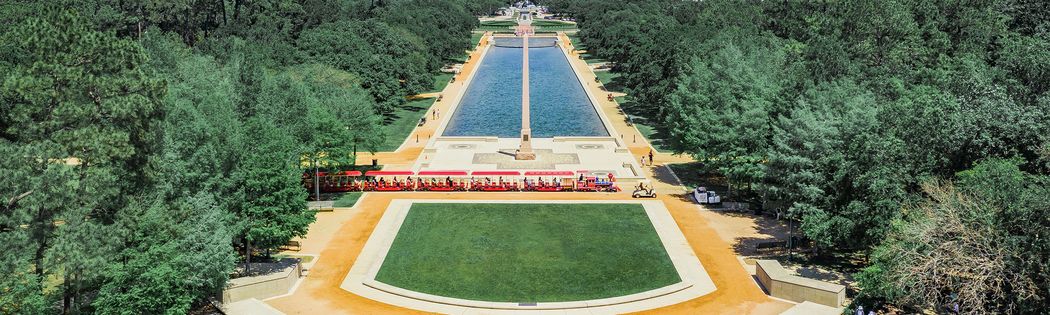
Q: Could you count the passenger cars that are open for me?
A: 5